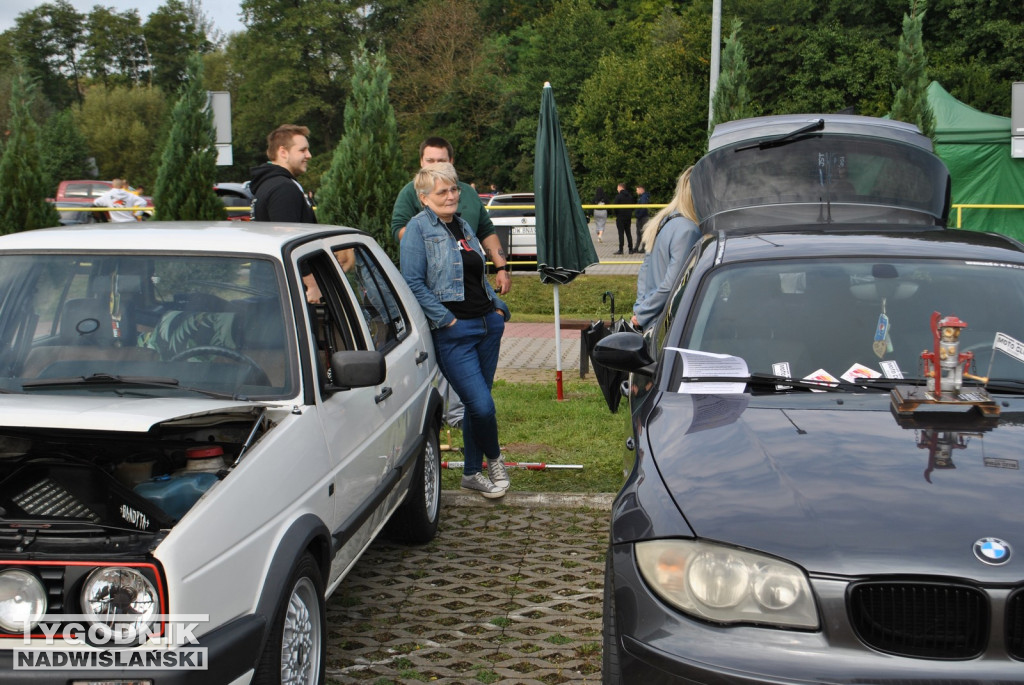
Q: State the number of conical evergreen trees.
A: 5